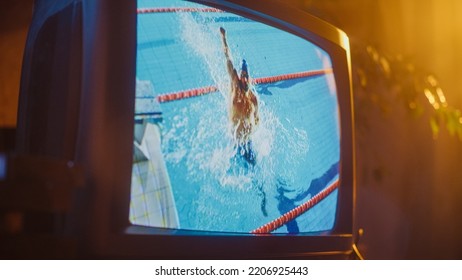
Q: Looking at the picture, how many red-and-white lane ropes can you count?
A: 3